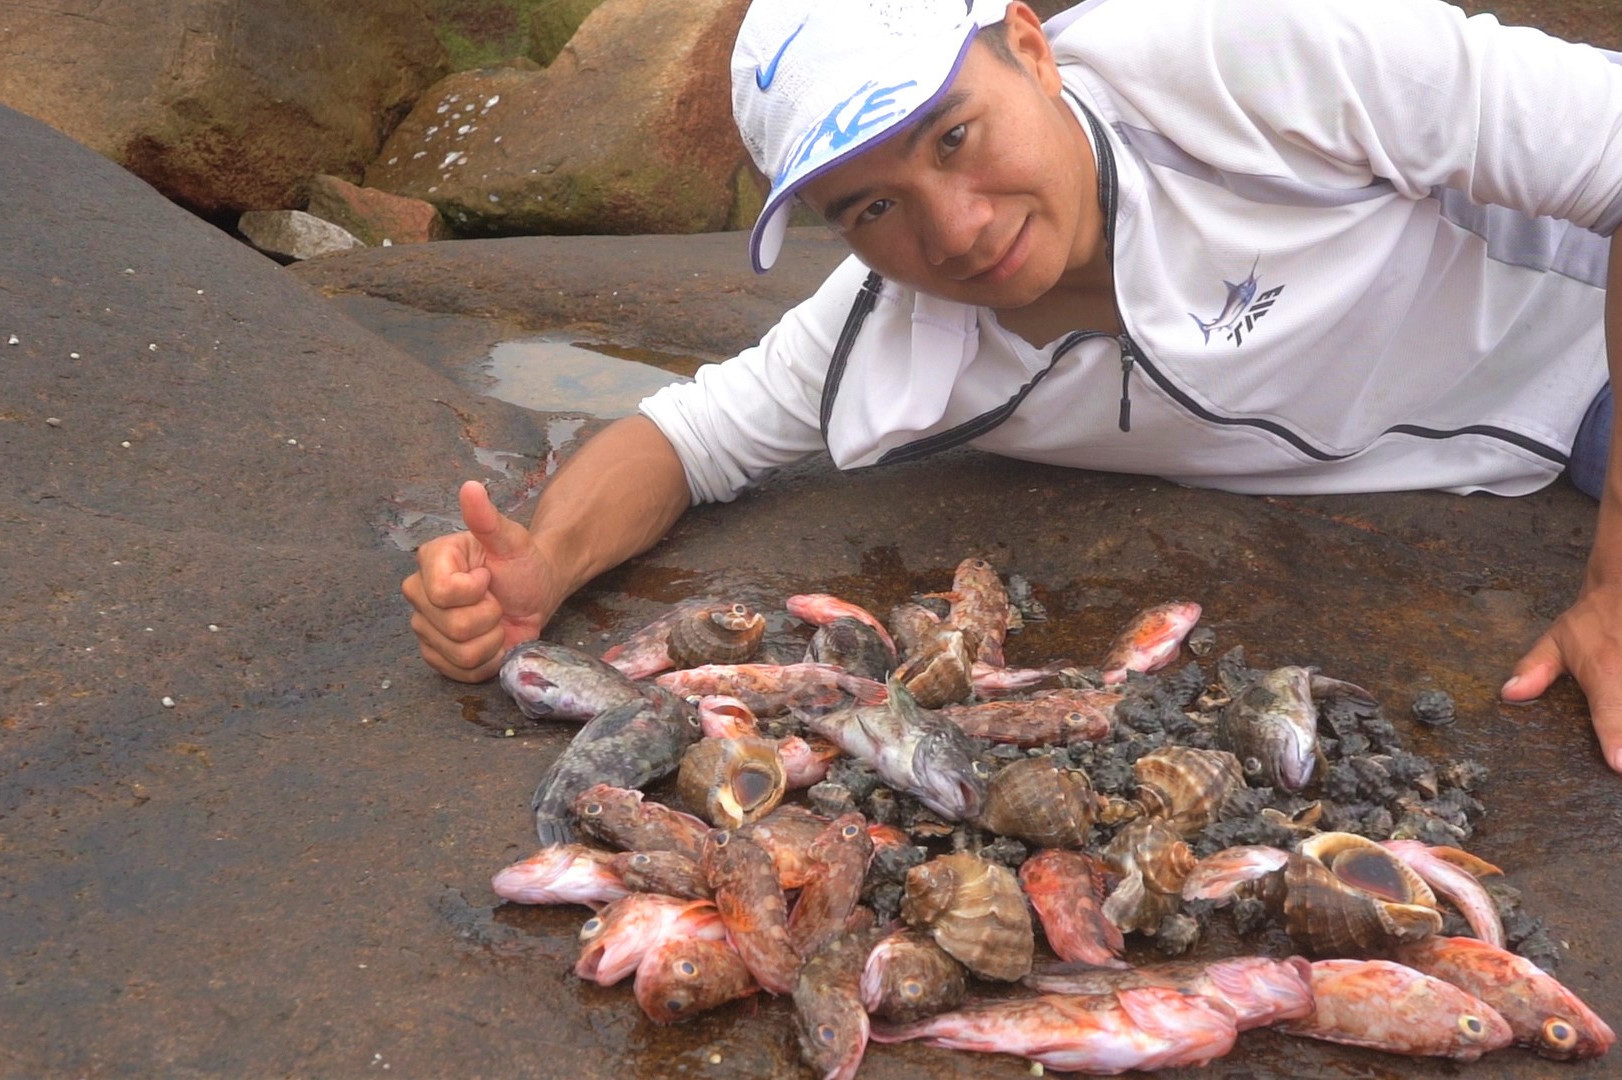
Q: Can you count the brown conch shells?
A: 8